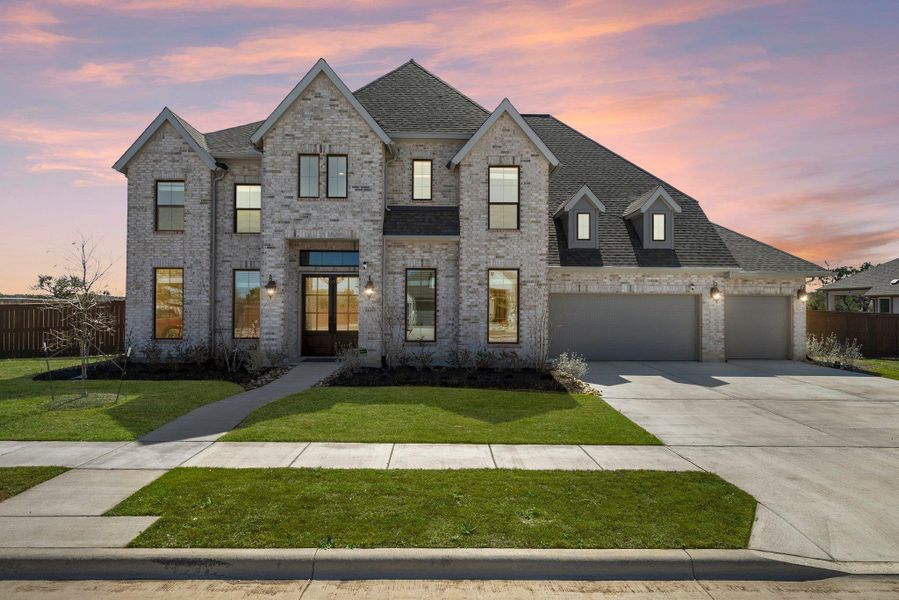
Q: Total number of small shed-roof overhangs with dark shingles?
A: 1